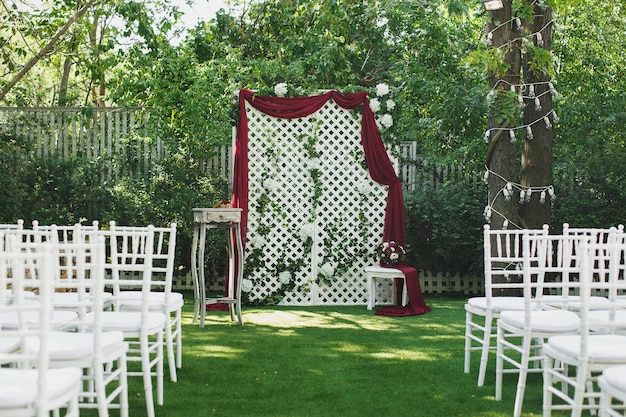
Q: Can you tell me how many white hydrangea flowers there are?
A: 13